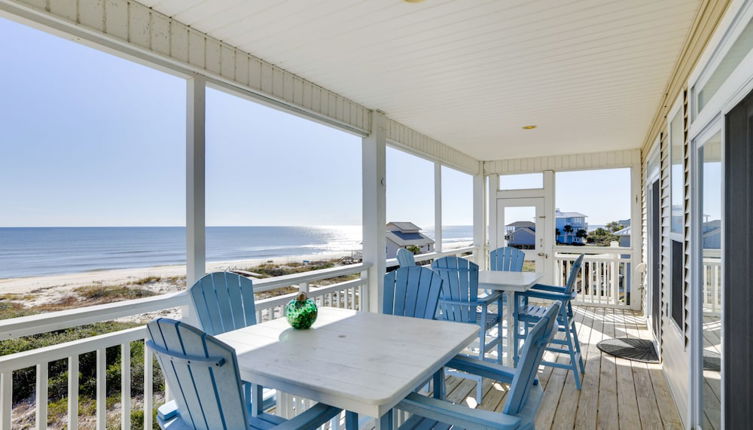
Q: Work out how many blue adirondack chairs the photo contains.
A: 8